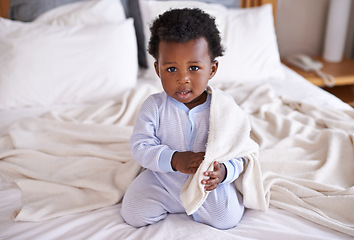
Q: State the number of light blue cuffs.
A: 2